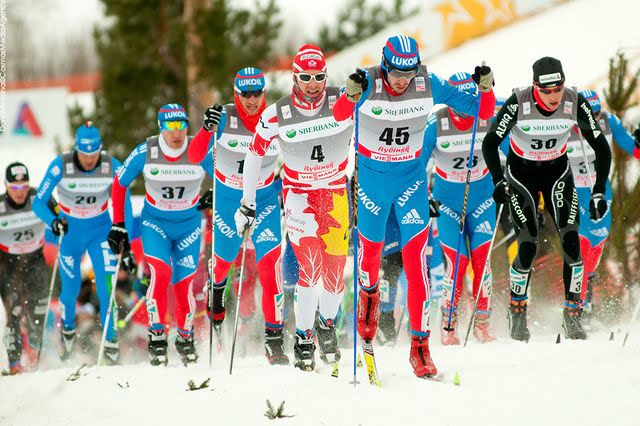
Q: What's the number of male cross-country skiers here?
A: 9